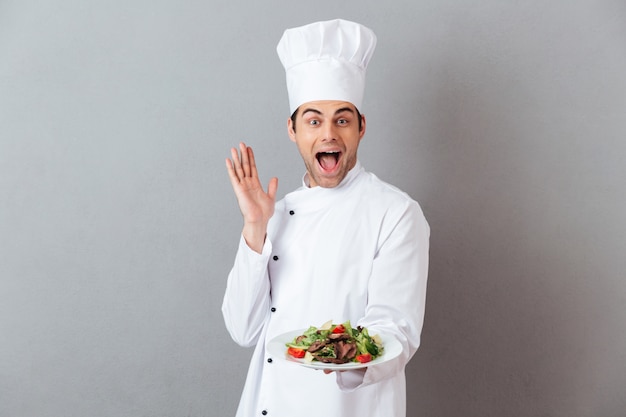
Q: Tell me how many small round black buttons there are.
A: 5